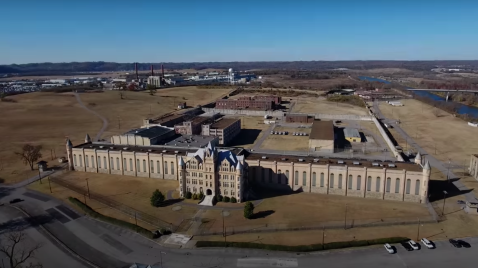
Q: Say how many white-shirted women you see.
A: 0